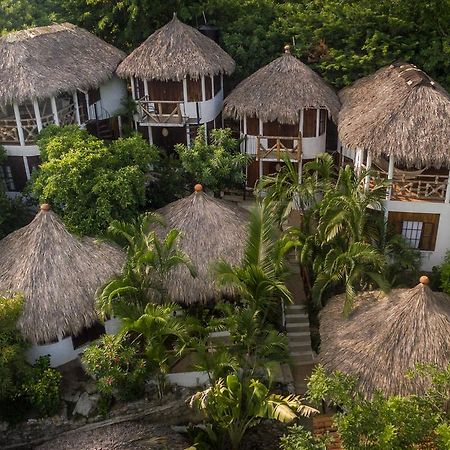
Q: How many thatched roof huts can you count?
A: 7